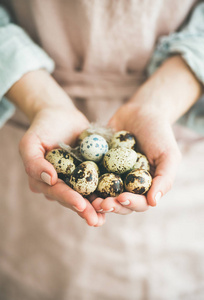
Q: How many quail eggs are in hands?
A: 9